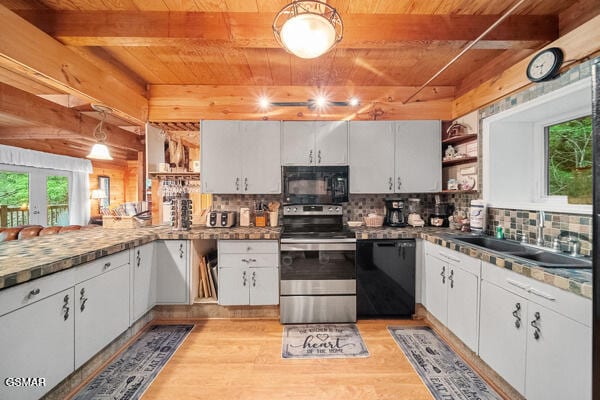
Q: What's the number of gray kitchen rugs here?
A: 3